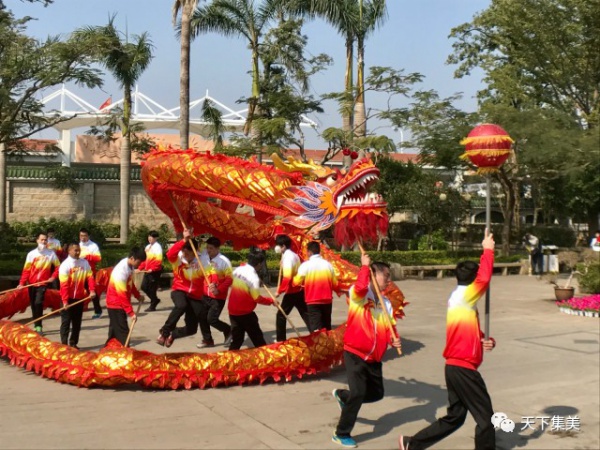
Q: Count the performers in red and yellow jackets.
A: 13